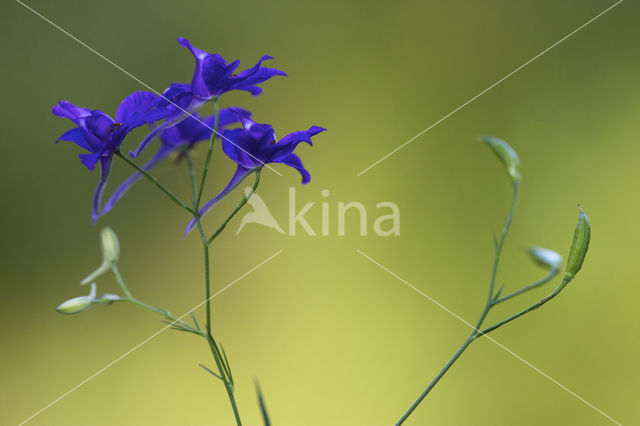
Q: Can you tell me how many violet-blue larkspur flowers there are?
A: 4